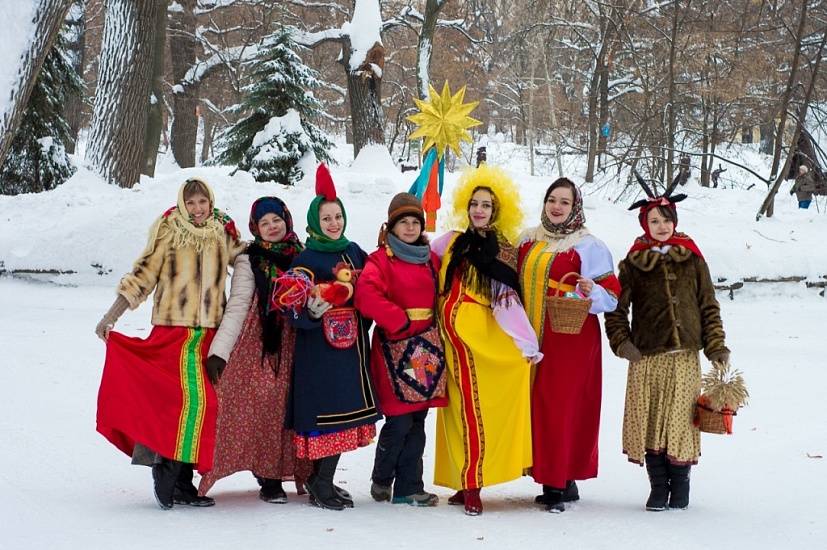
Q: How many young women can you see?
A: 7